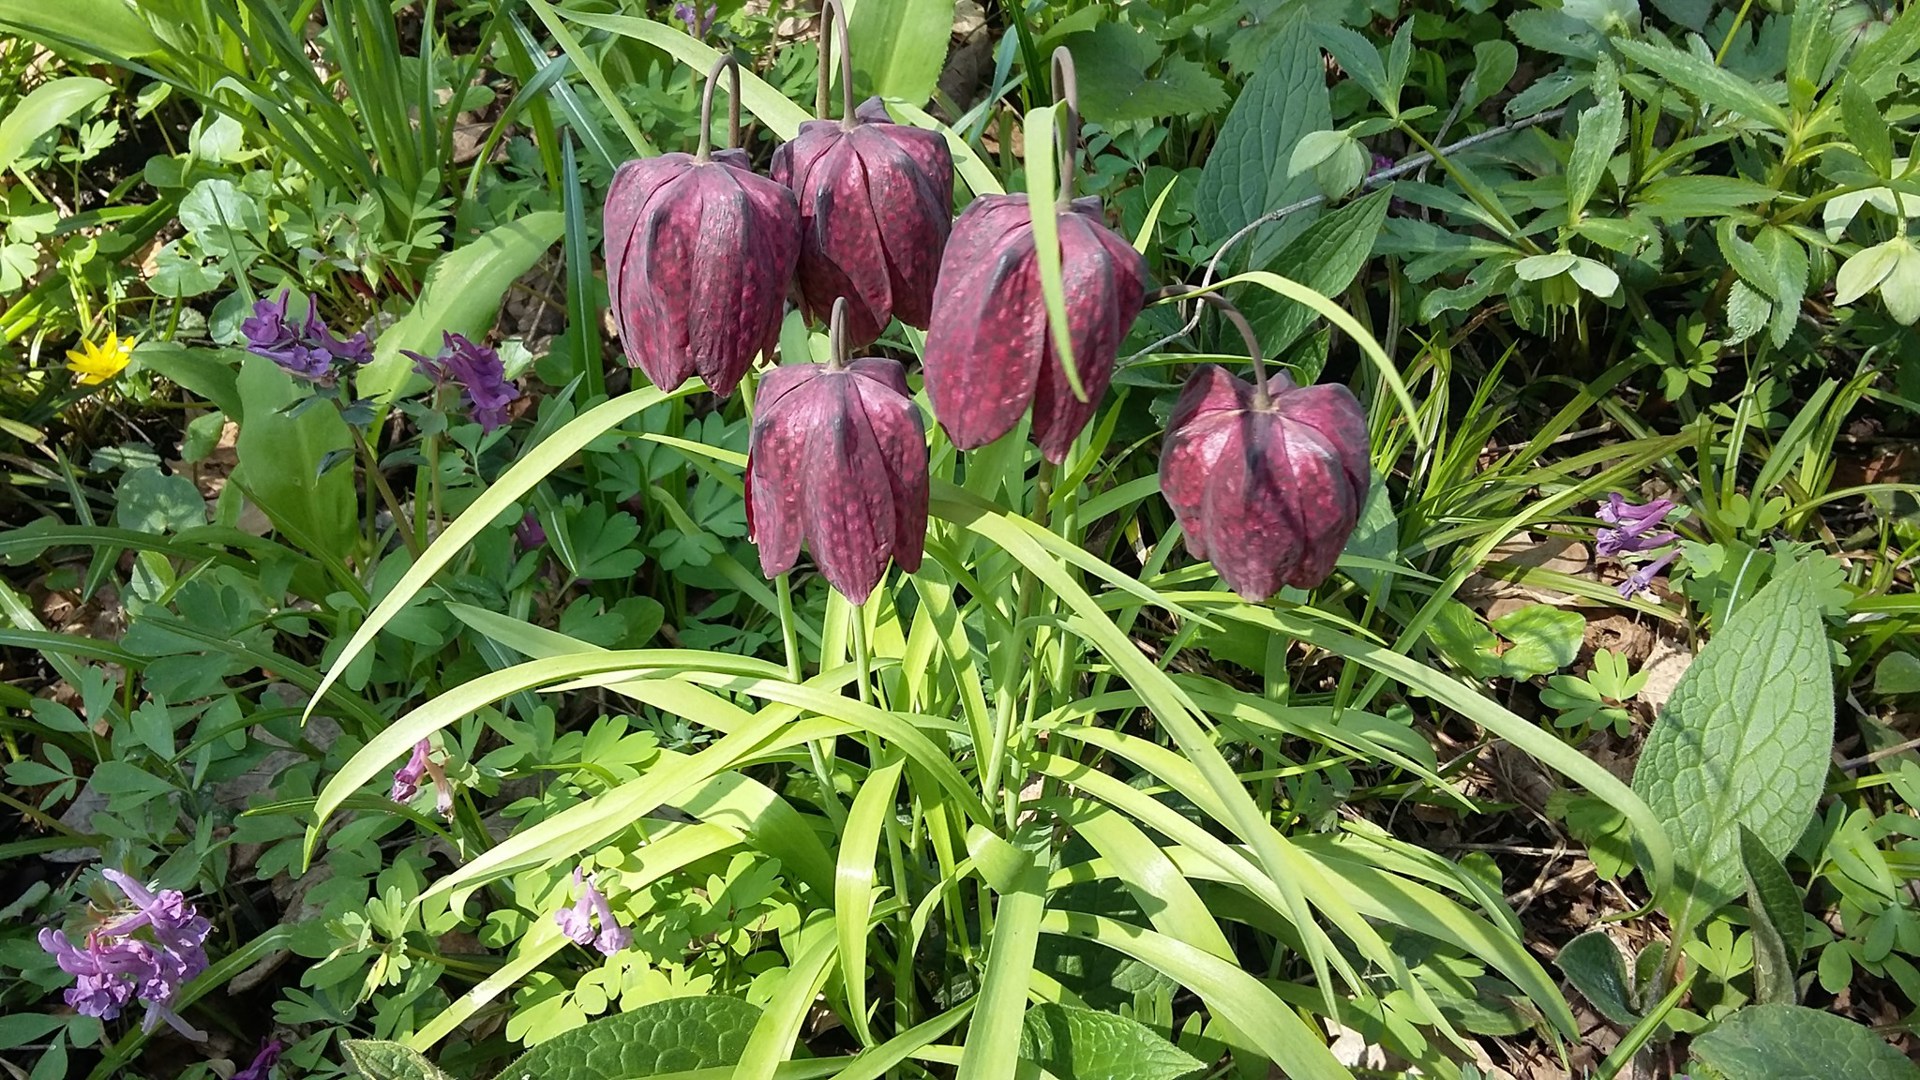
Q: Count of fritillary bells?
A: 5